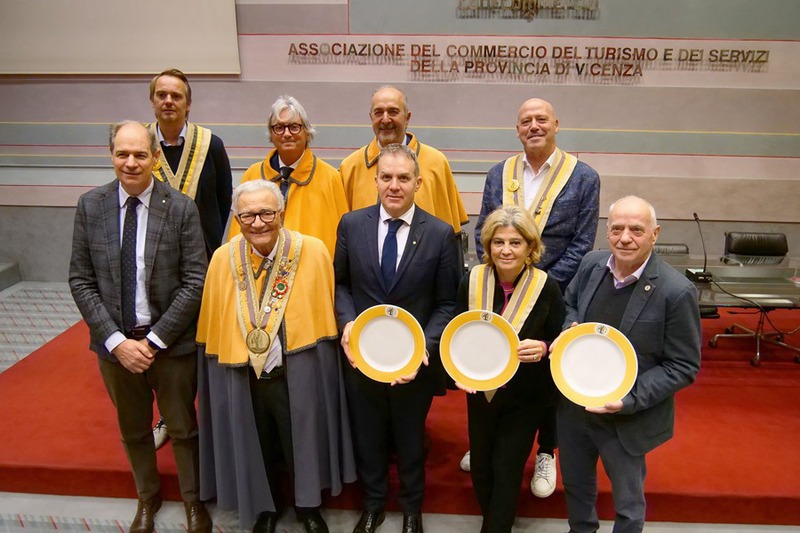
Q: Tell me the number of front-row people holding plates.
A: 3